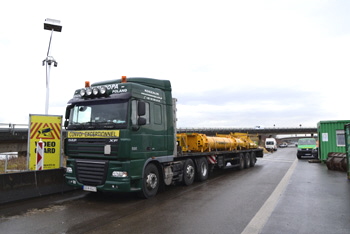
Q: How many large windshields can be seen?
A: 1